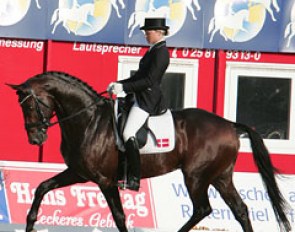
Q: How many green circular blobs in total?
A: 0